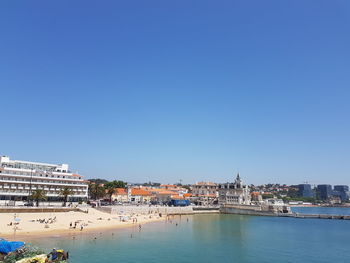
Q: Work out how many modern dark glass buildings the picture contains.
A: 3